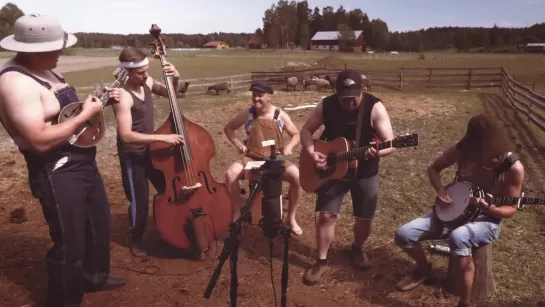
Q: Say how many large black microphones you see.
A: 2